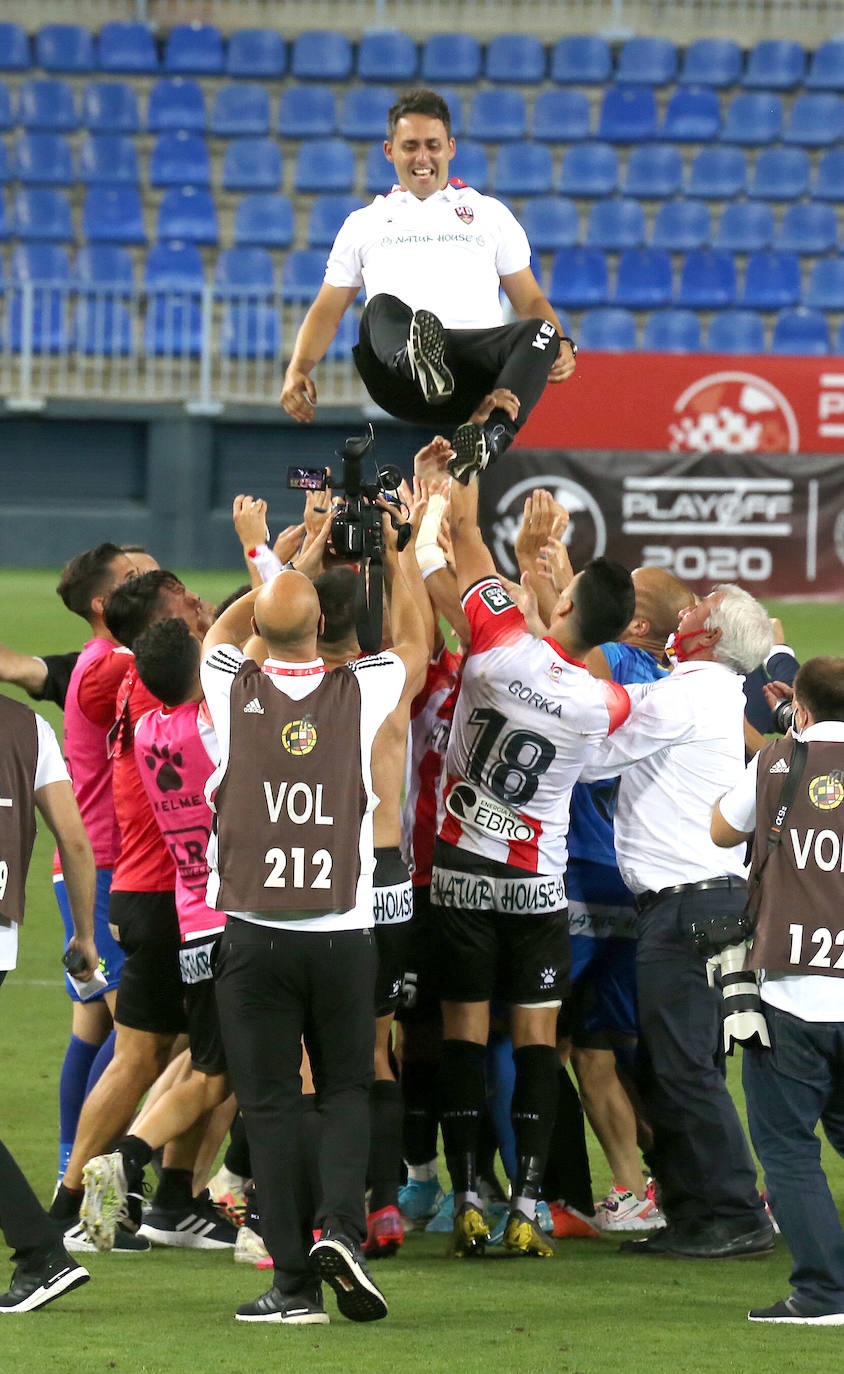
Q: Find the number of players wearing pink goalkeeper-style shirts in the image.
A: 2